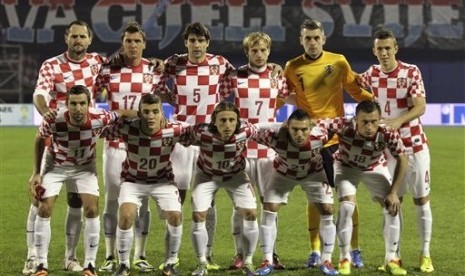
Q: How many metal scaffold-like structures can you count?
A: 1